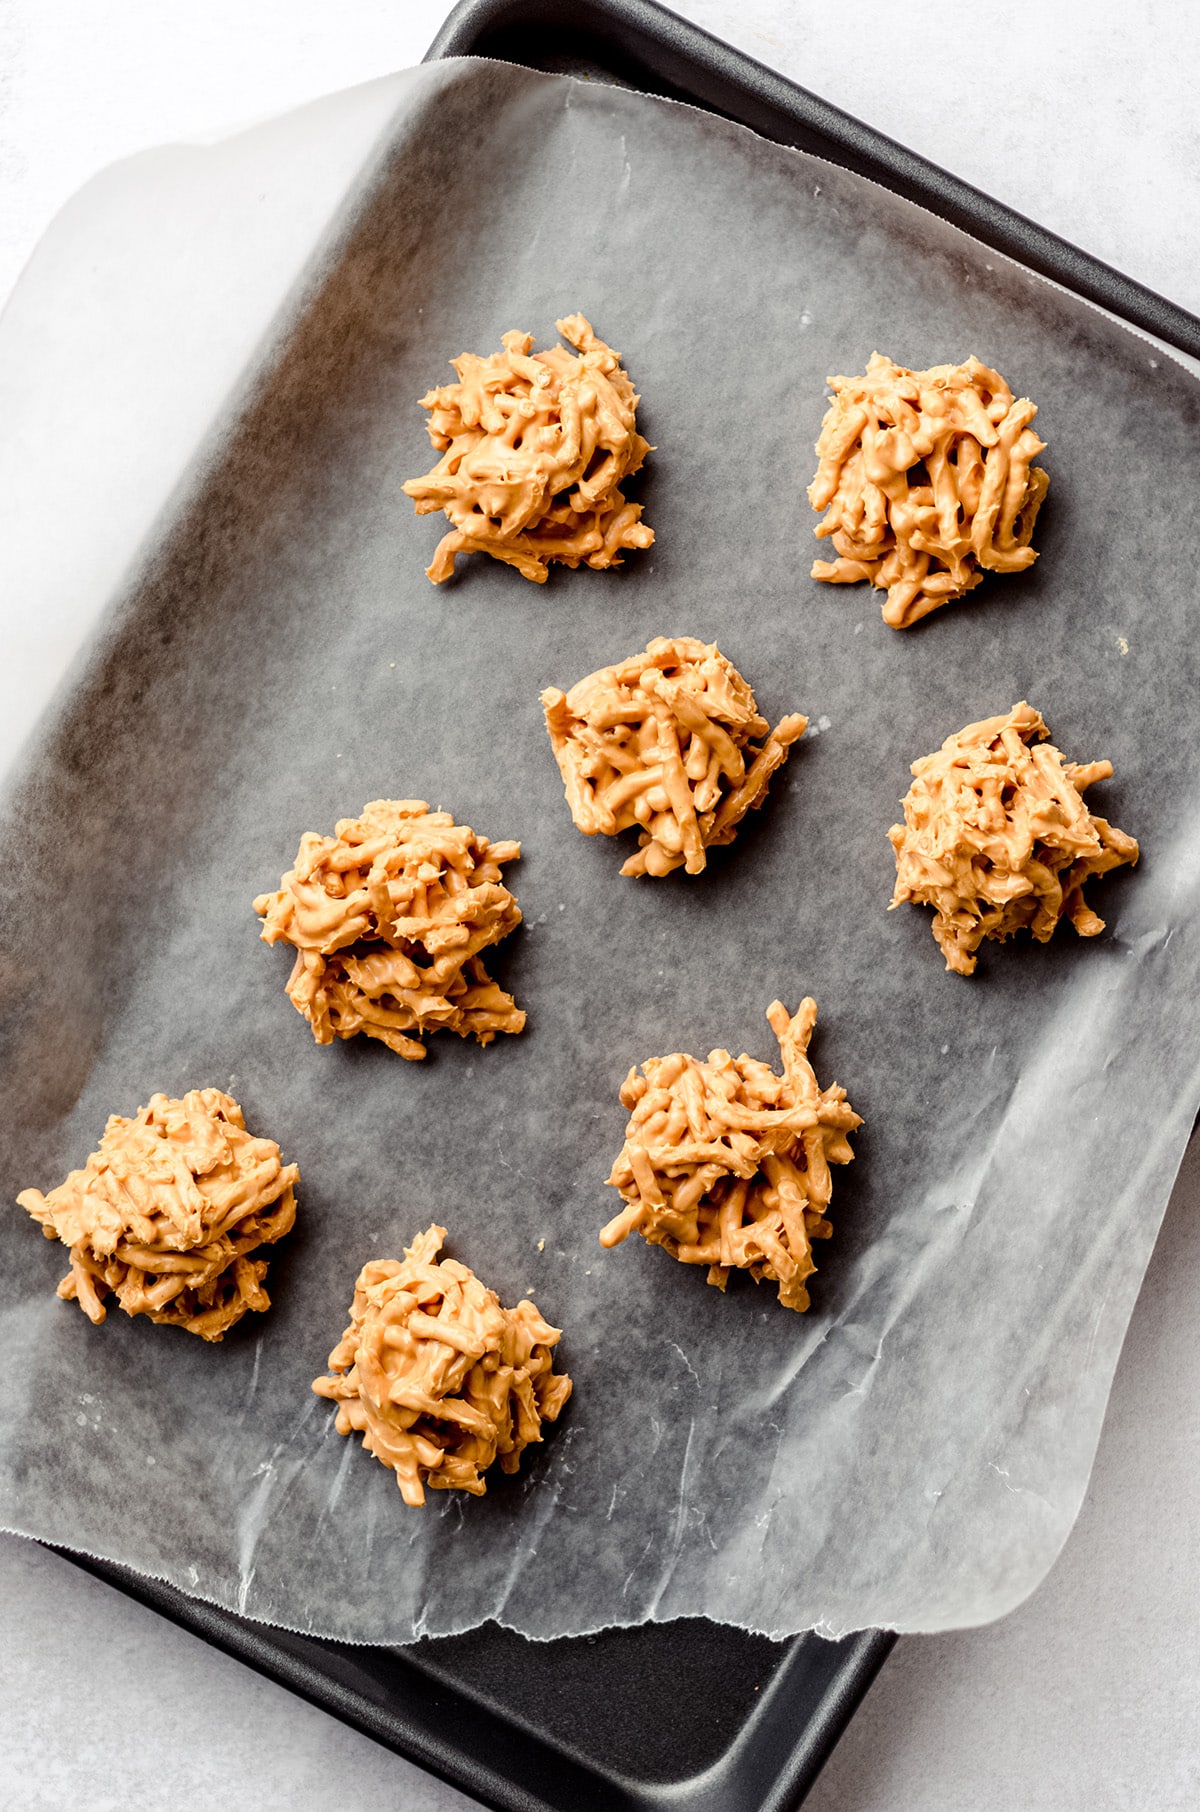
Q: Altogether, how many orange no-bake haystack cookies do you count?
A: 8